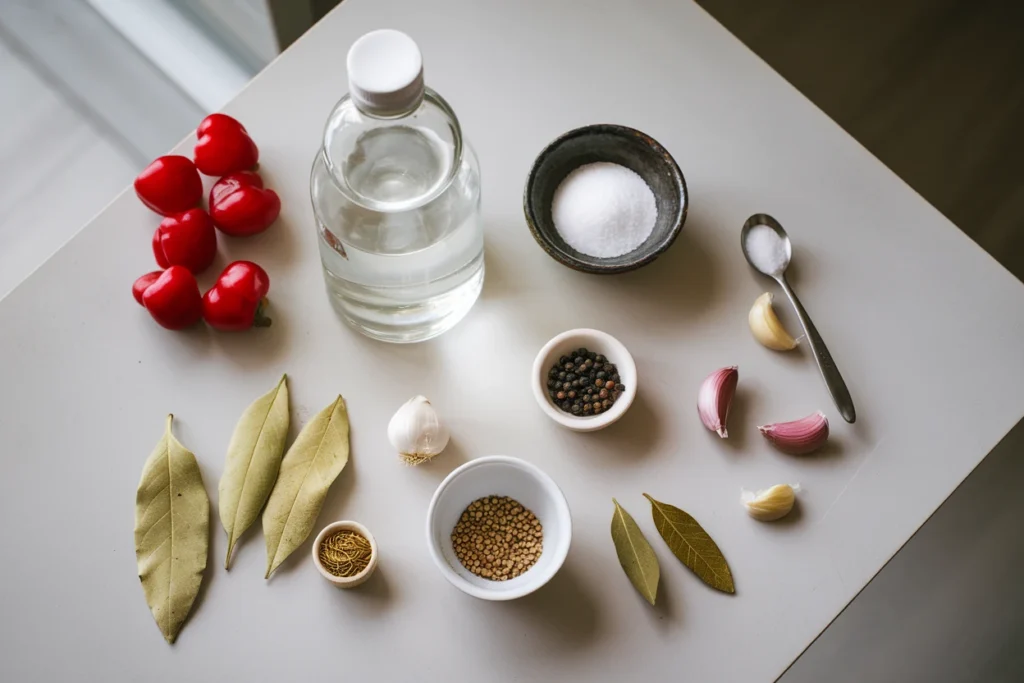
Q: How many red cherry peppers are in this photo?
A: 6